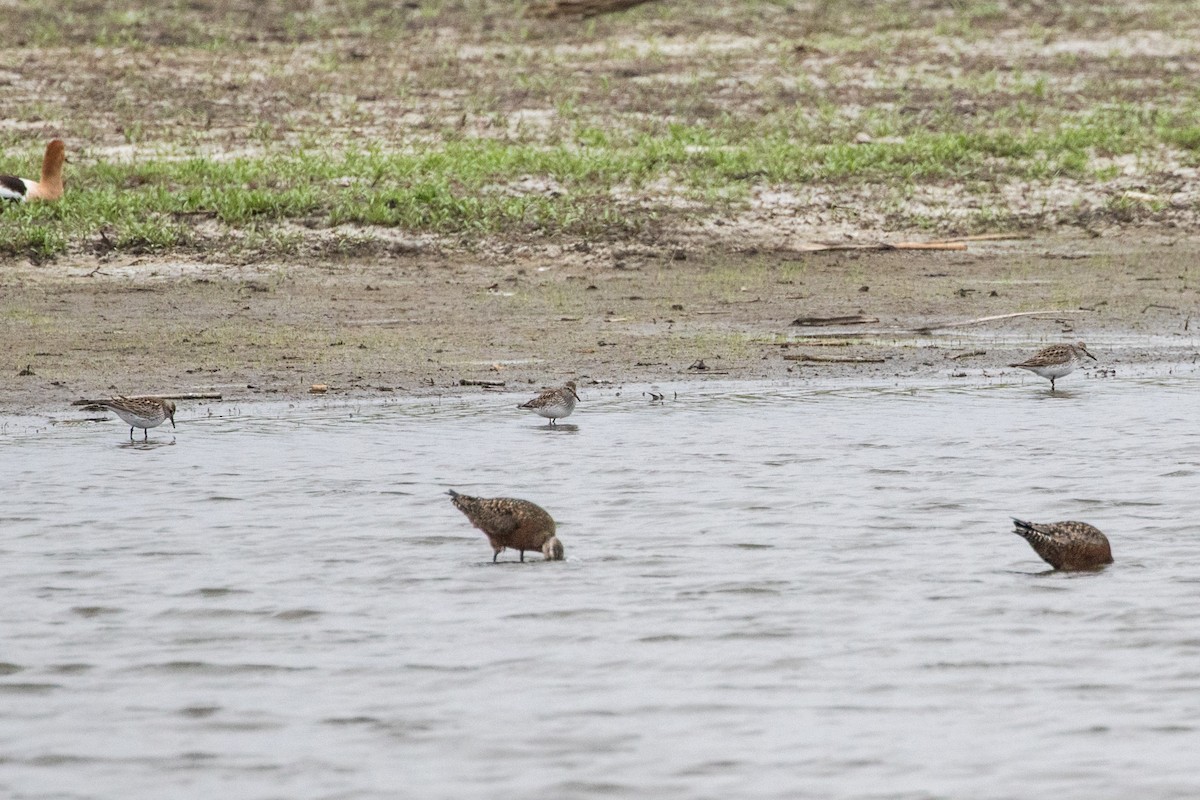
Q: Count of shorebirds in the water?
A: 5